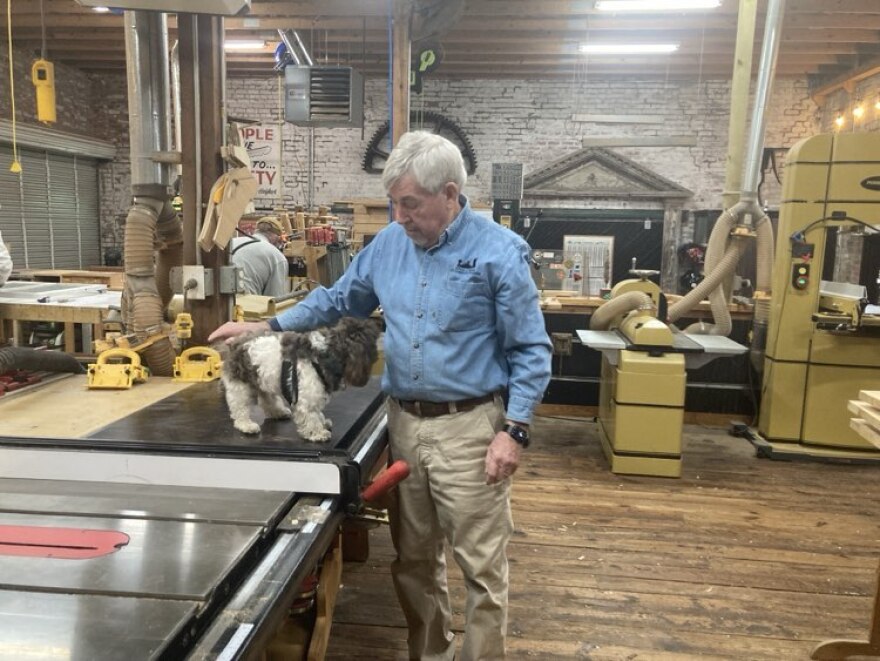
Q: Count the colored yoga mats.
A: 0